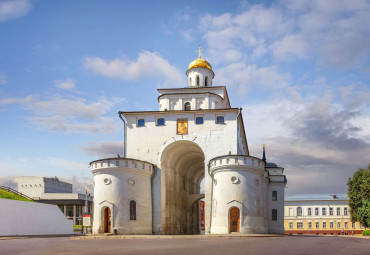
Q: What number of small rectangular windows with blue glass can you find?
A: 4